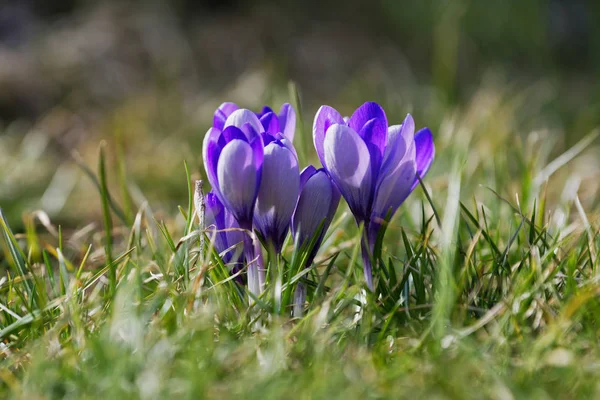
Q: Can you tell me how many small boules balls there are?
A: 0